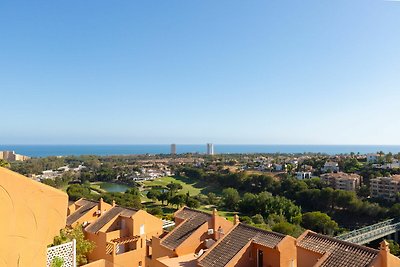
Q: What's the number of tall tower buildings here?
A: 2